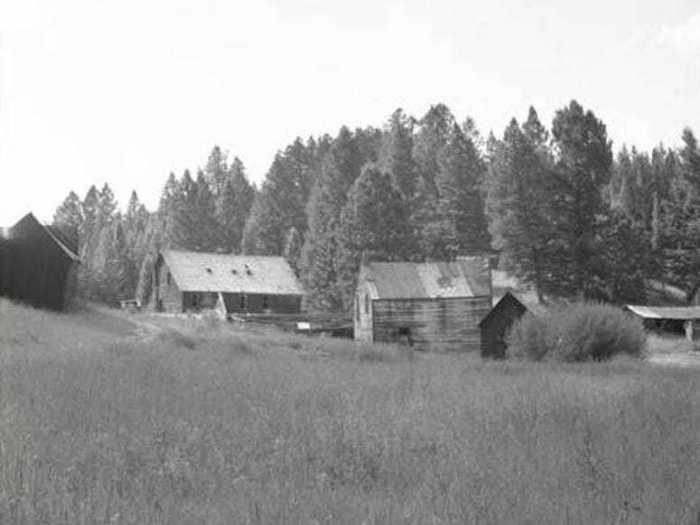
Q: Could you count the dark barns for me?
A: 2